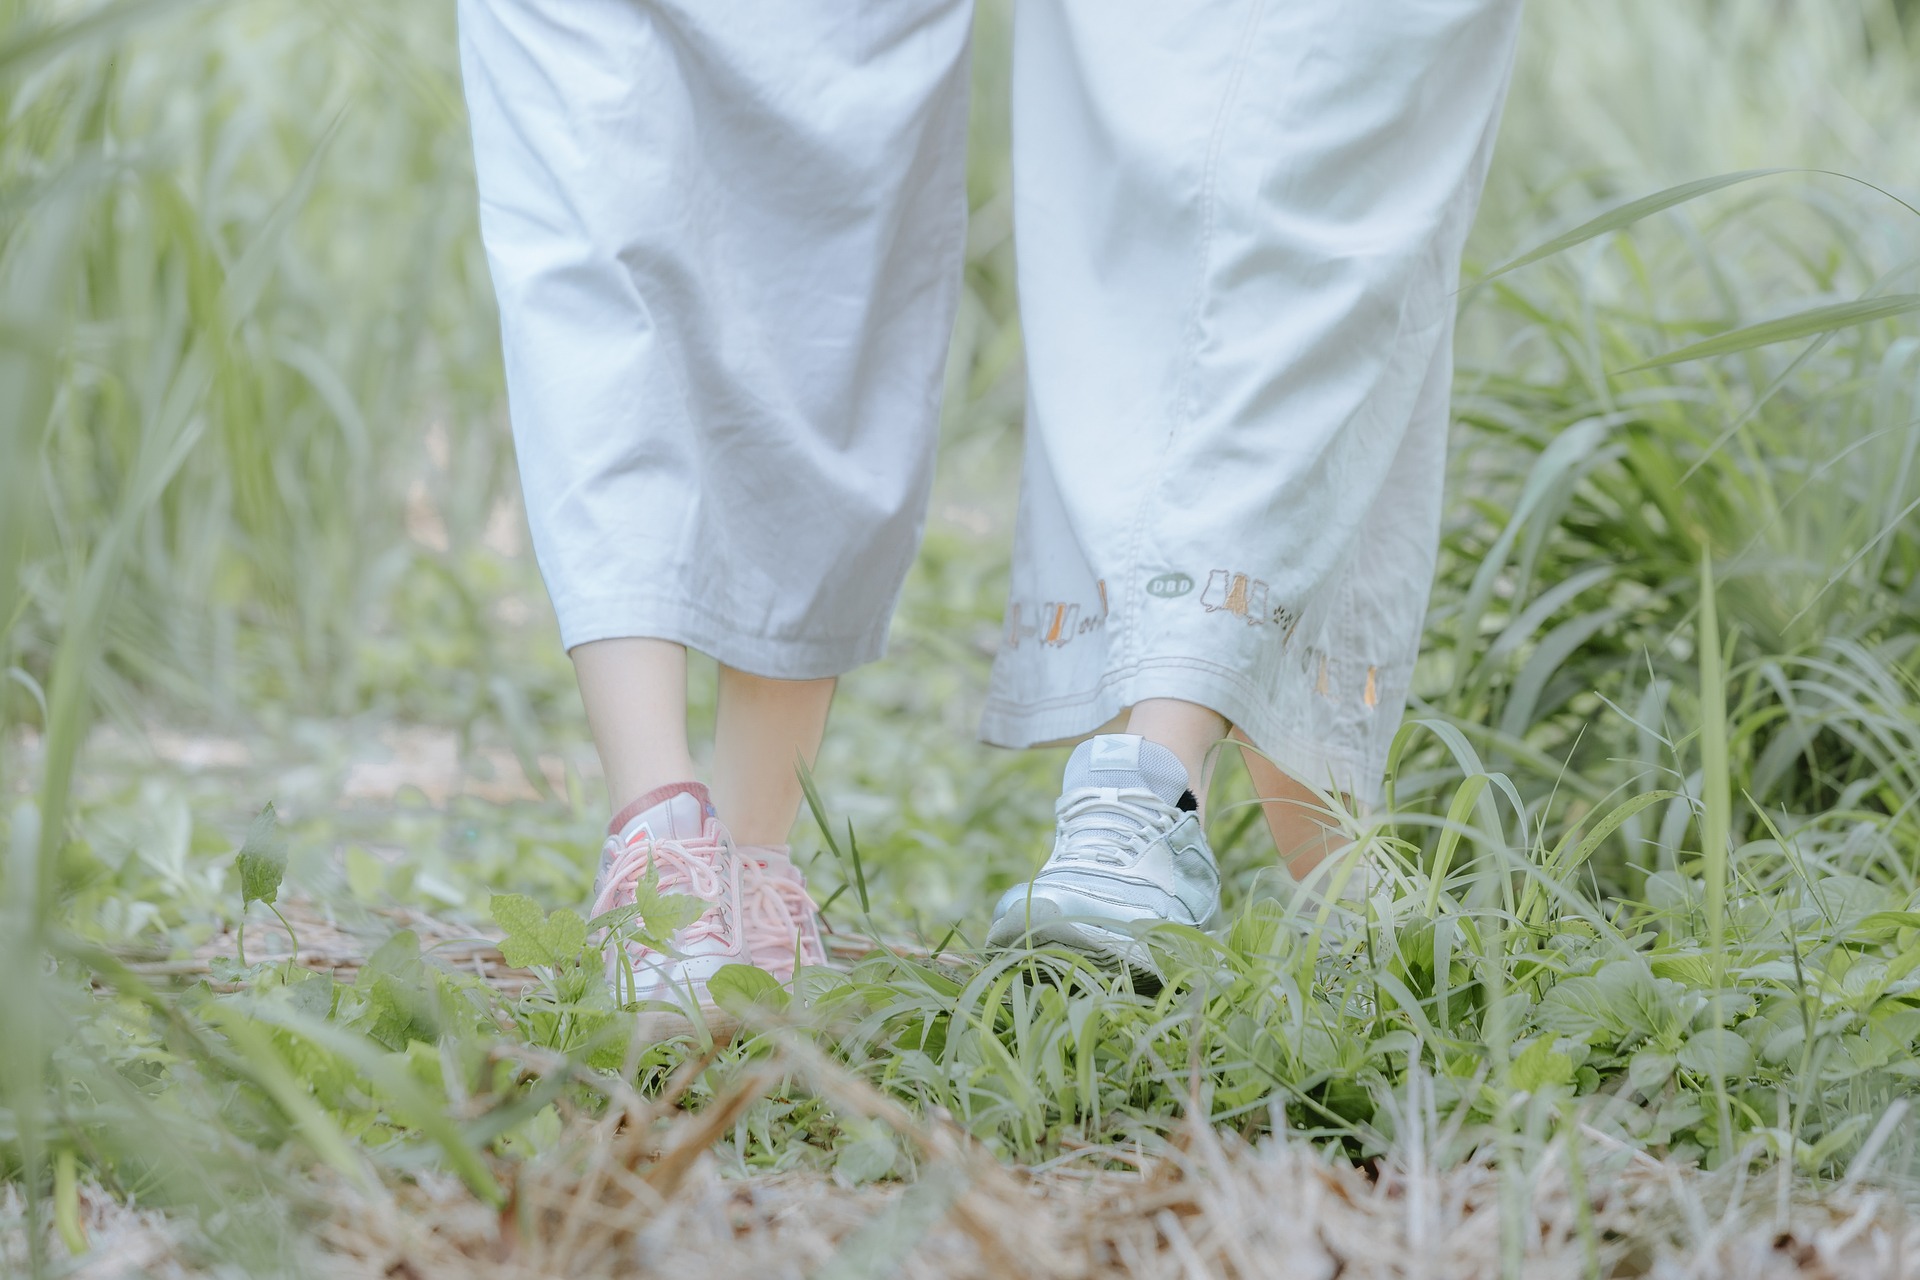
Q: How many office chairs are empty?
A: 0